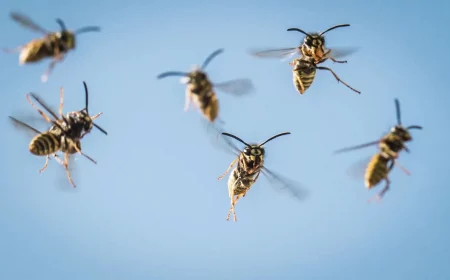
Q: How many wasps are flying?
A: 6